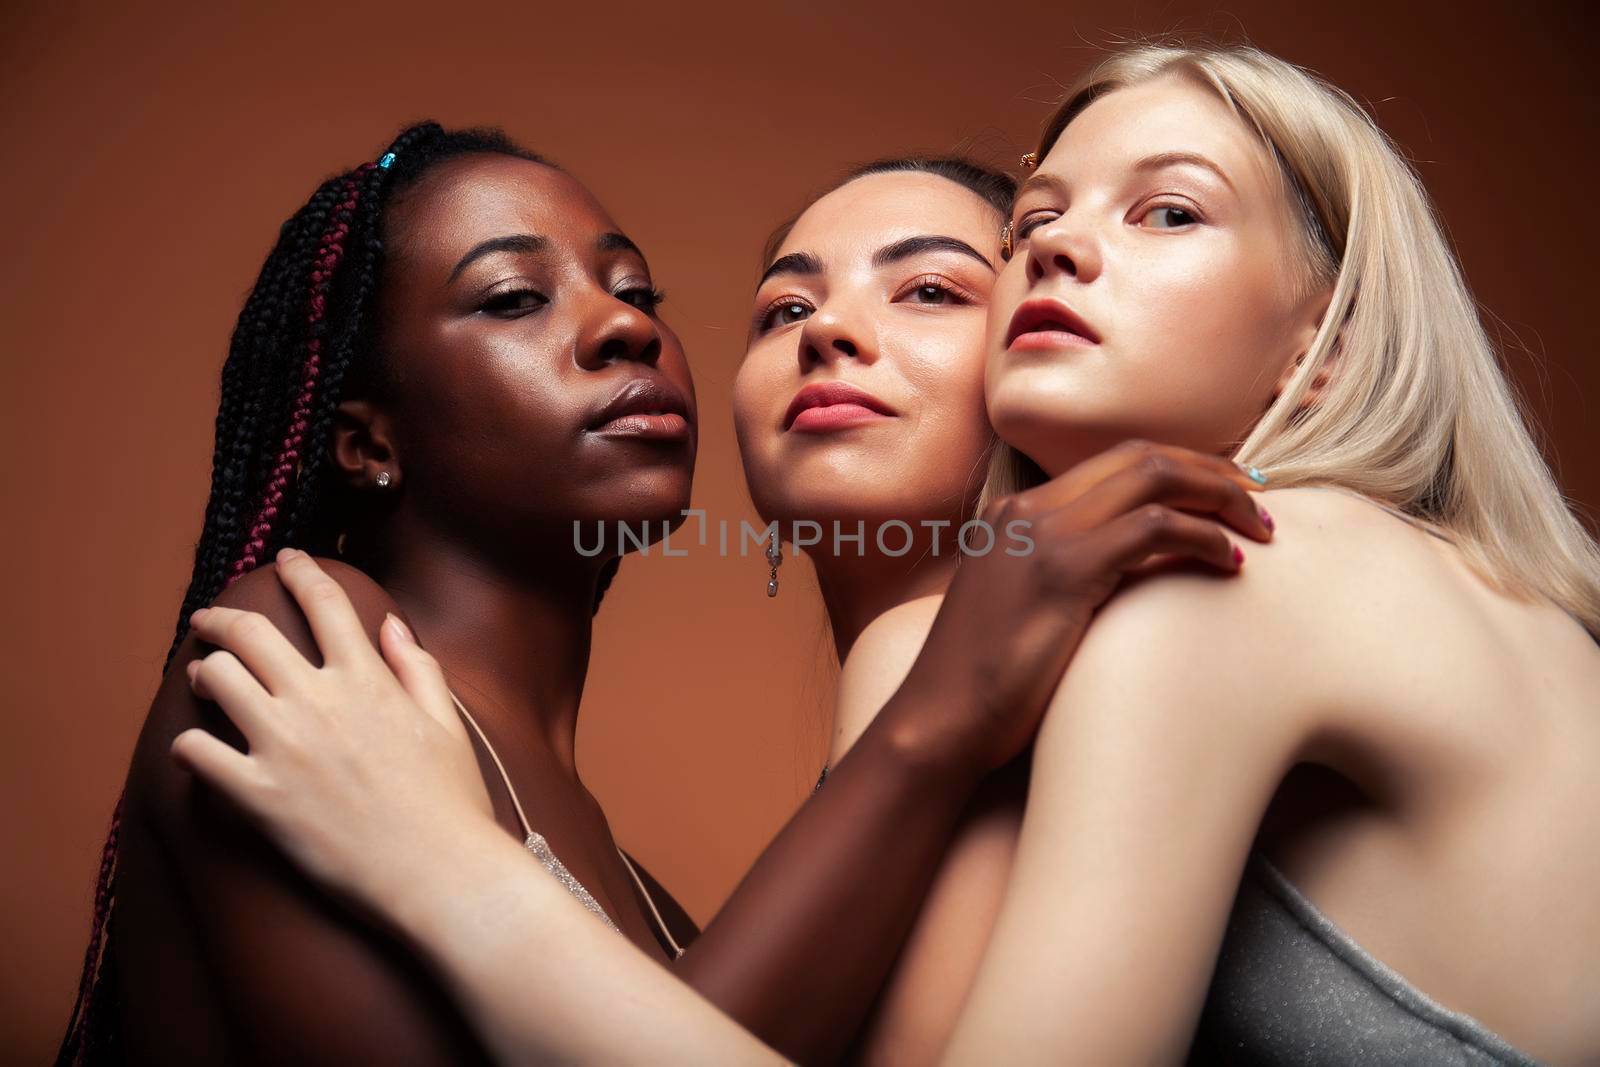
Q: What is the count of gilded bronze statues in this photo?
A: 0